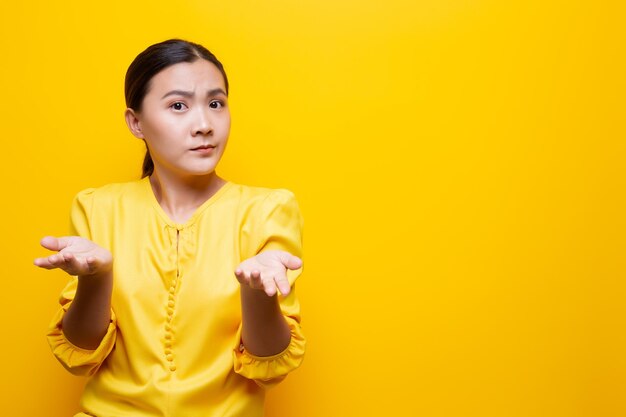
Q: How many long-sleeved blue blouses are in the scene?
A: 0